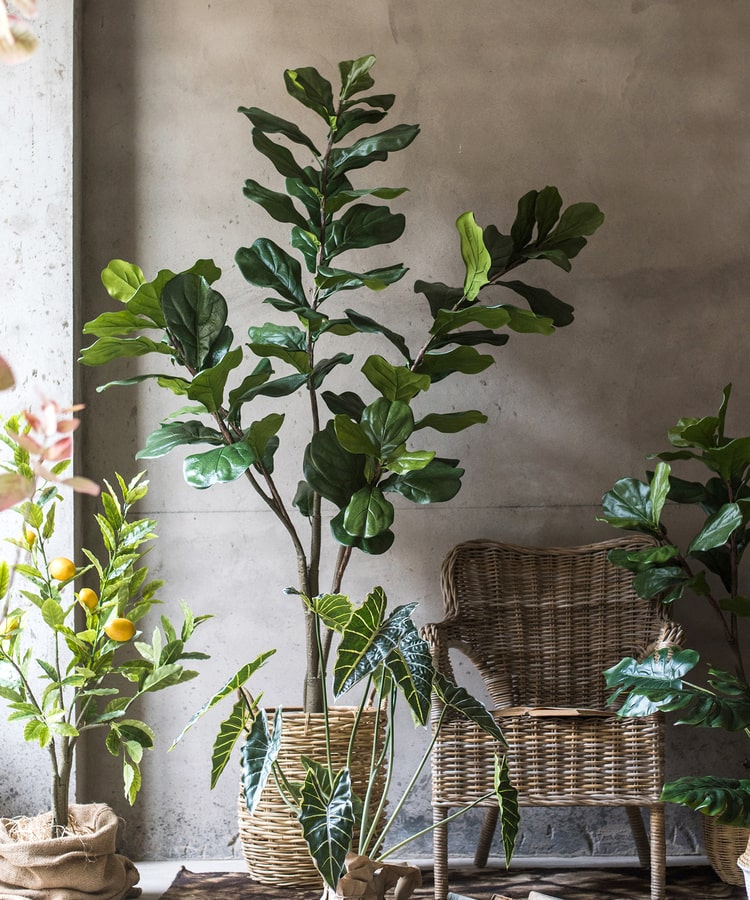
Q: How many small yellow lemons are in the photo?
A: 5